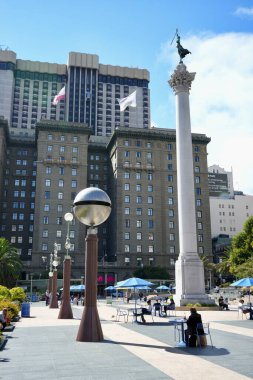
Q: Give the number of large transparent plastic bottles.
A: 0